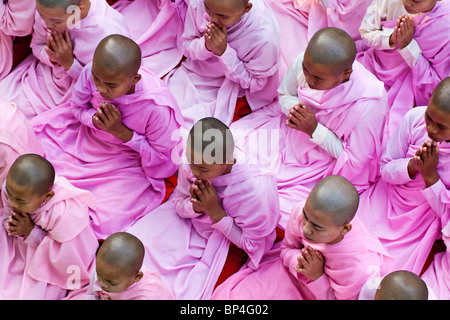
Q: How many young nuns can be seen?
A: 11